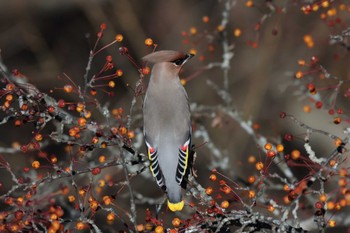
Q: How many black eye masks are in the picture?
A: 1